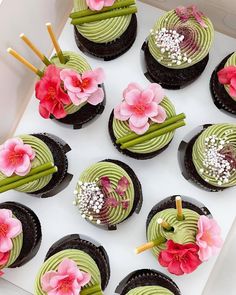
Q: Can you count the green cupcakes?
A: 12